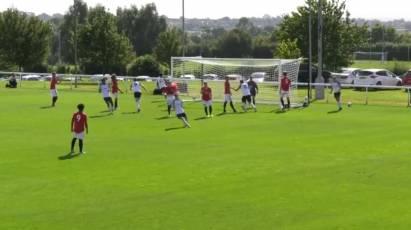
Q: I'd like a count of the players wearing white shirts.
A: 6